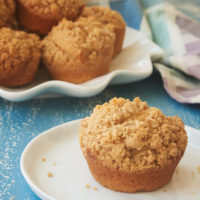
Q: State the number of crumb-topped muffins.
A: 6